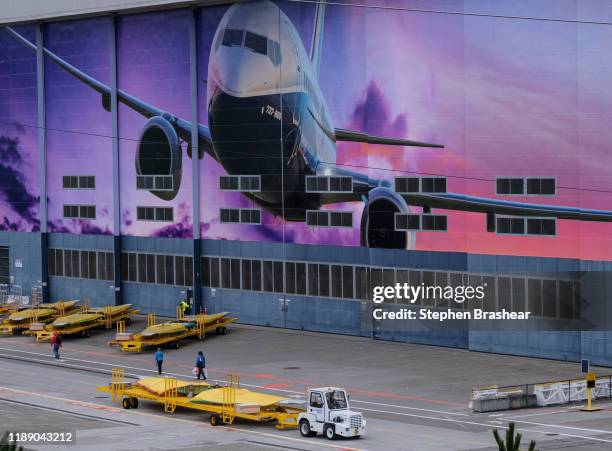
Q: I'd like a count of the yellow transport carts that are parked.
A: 3